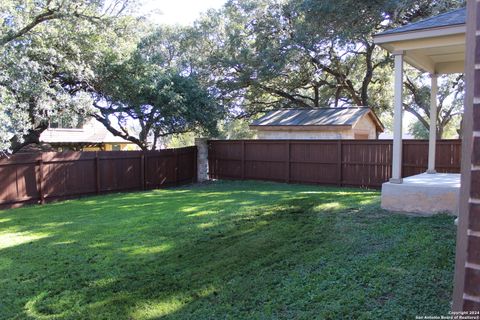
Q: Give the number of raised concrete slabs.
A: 1